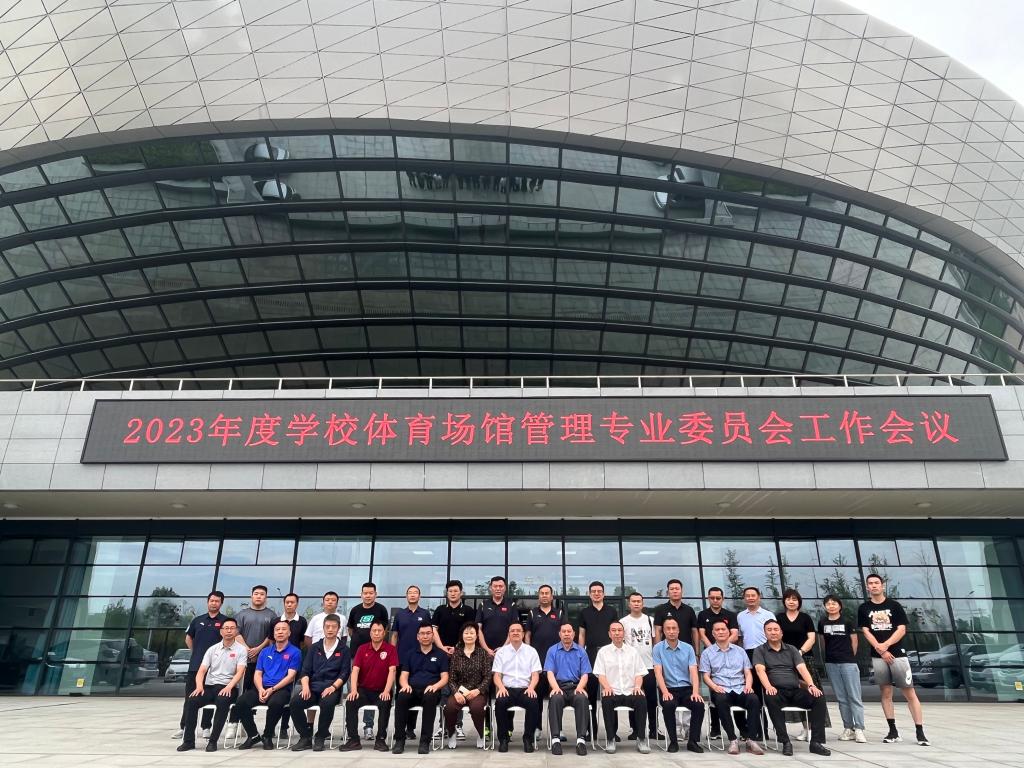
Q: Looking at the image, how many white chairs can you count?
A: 12